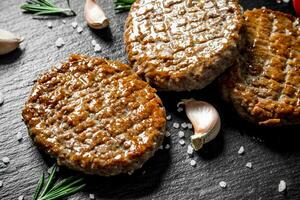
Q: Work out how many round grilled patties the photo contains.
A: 3